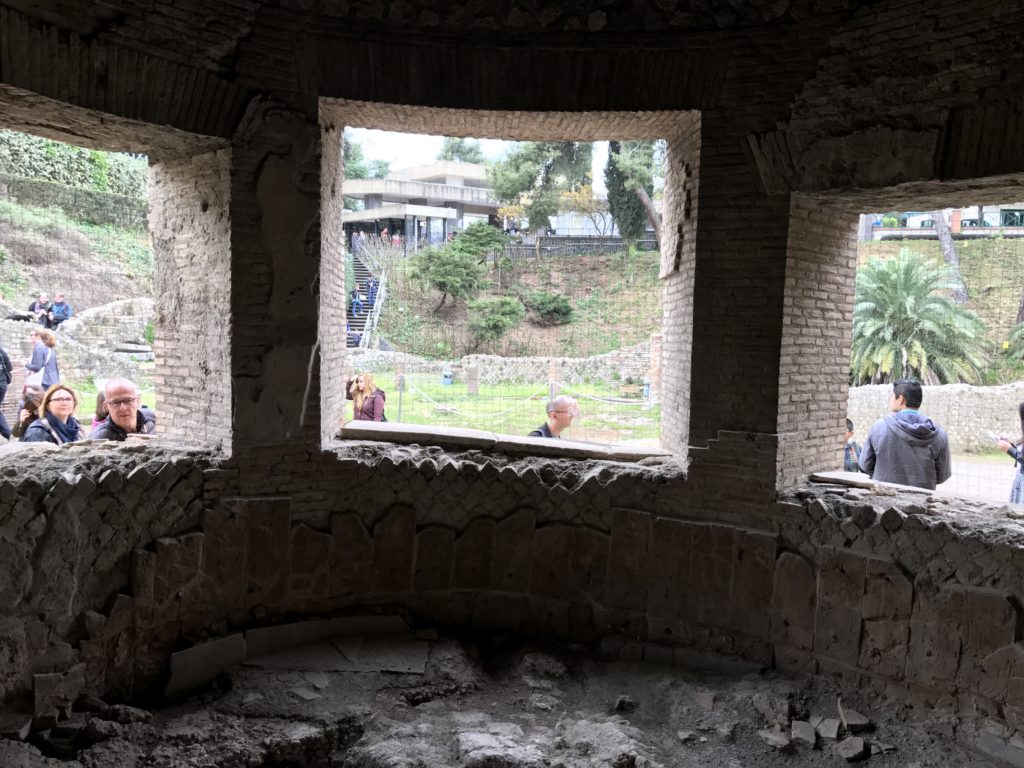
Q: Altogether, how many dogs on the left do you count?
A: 0